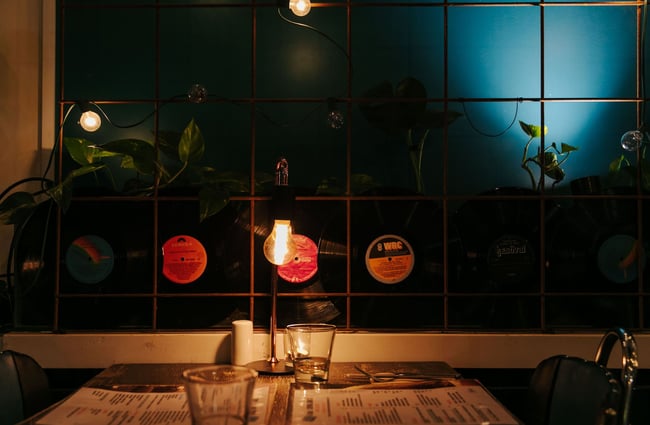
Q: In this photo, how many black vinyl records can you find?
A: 6